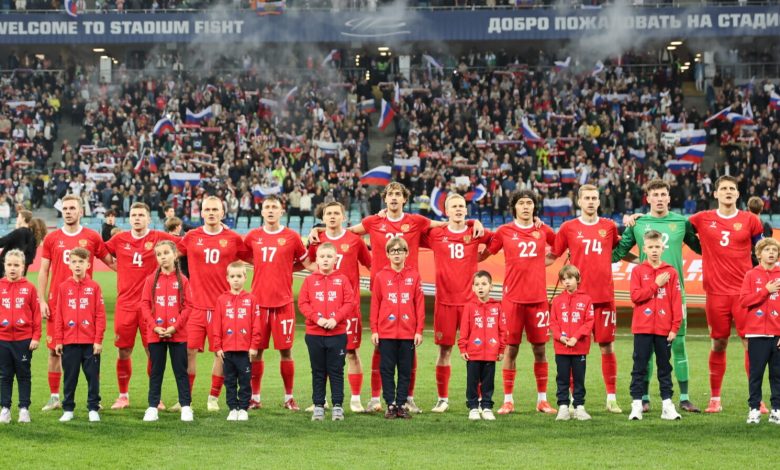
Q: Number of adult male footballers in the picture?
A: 11